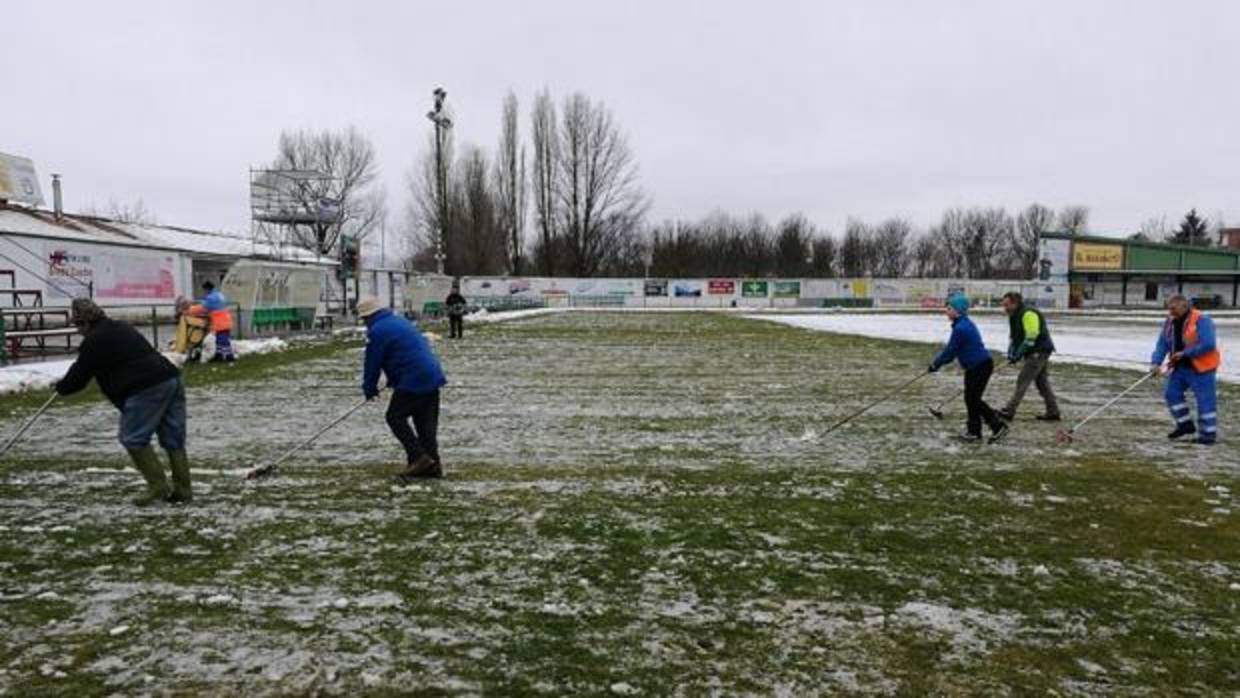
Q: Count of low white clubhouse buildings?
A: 1